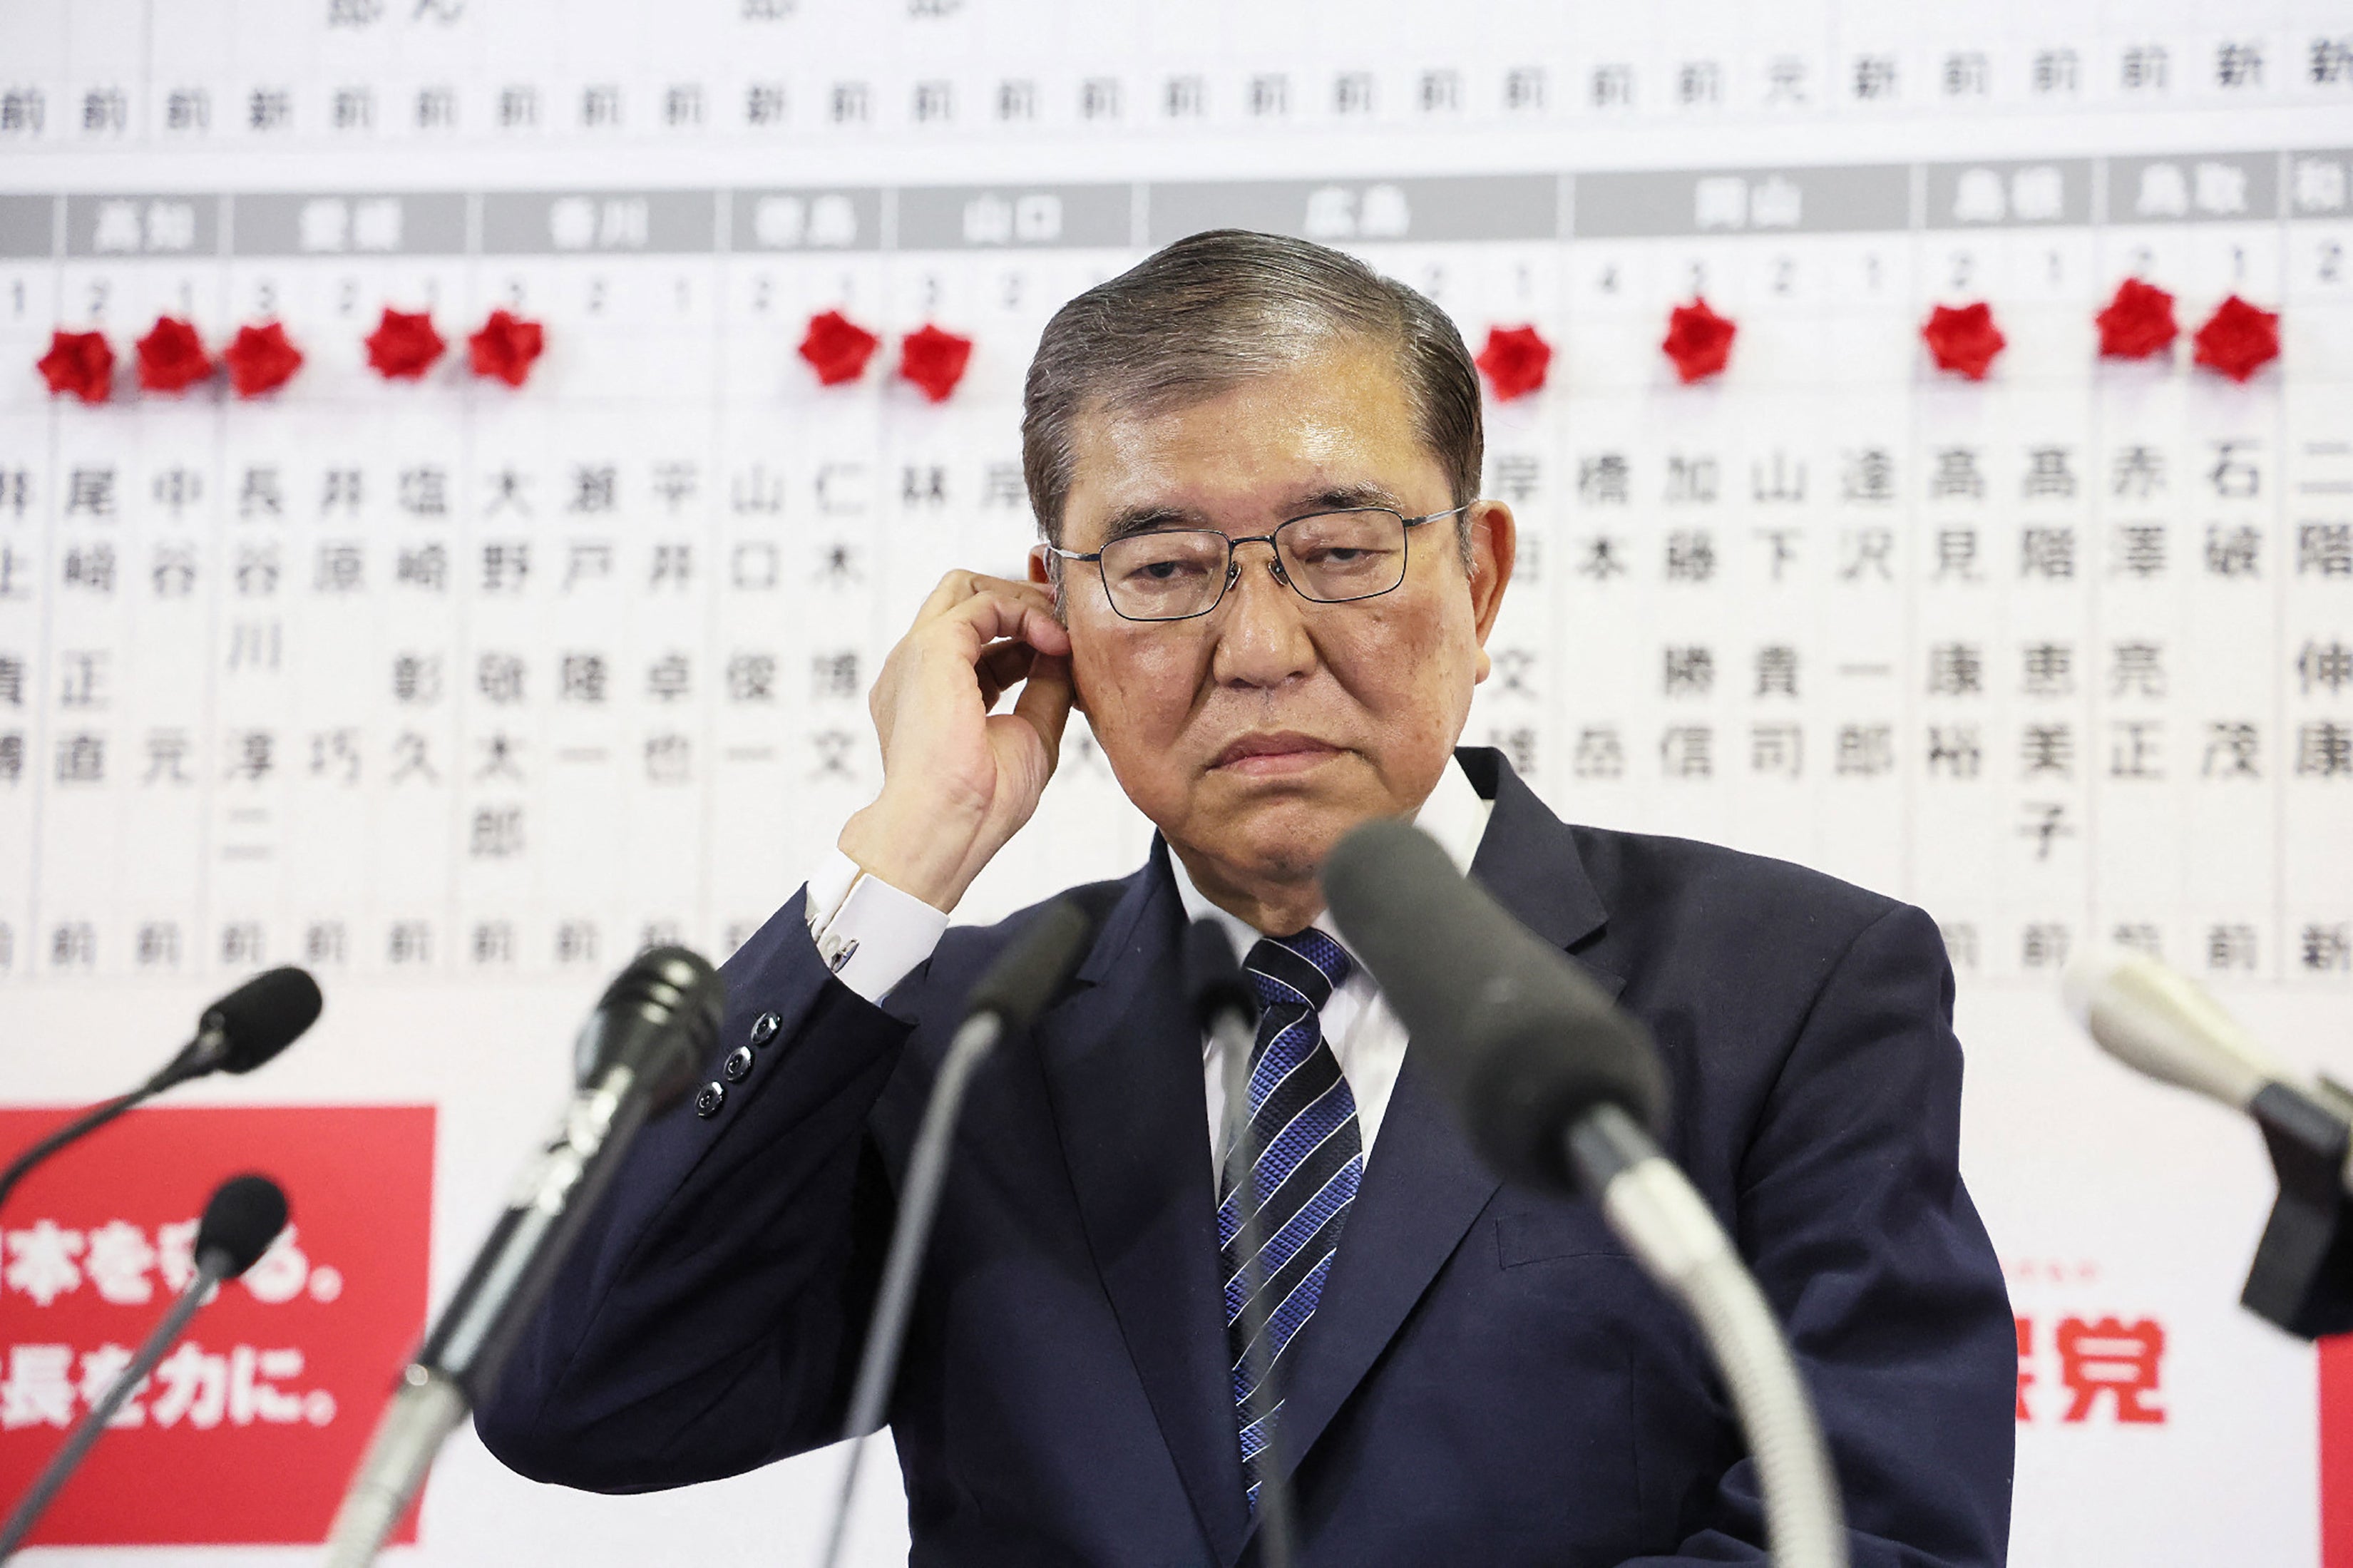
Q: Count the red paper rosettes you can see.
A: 12